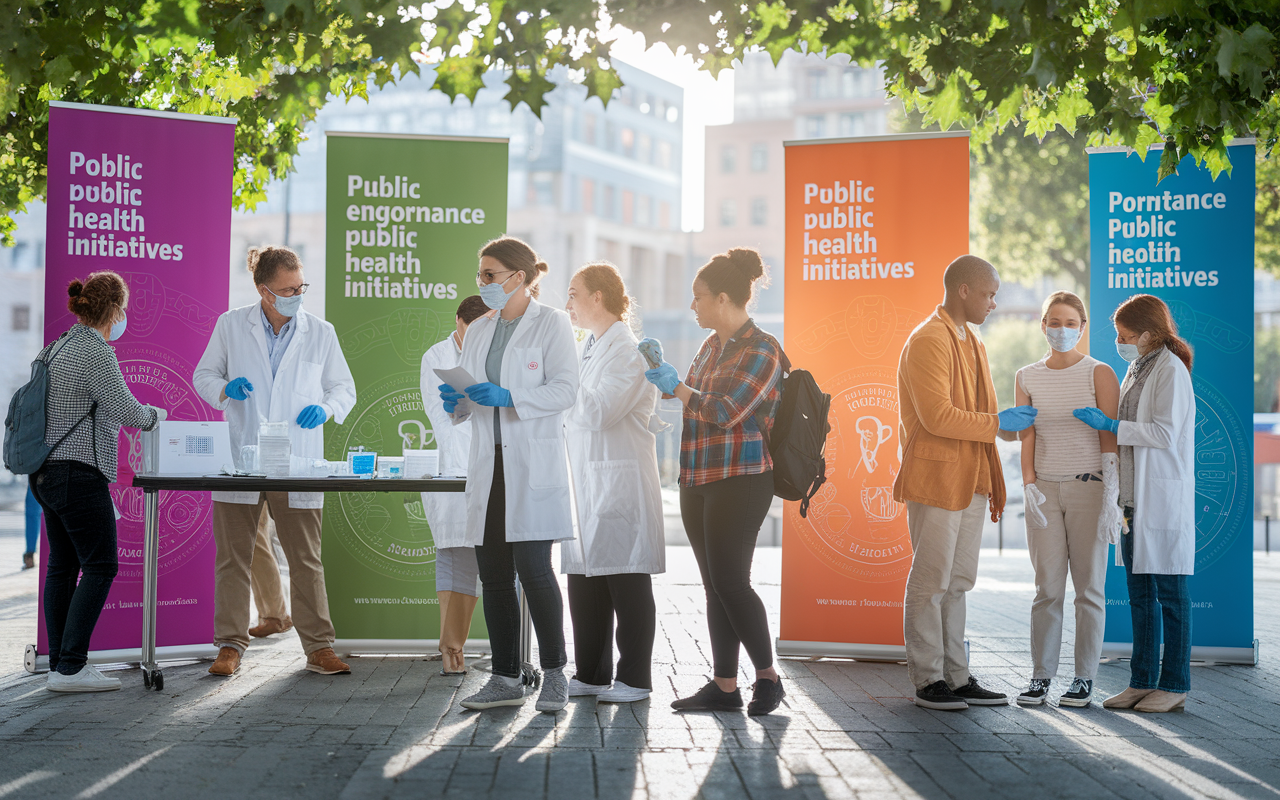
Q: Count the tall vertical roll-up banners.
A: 4